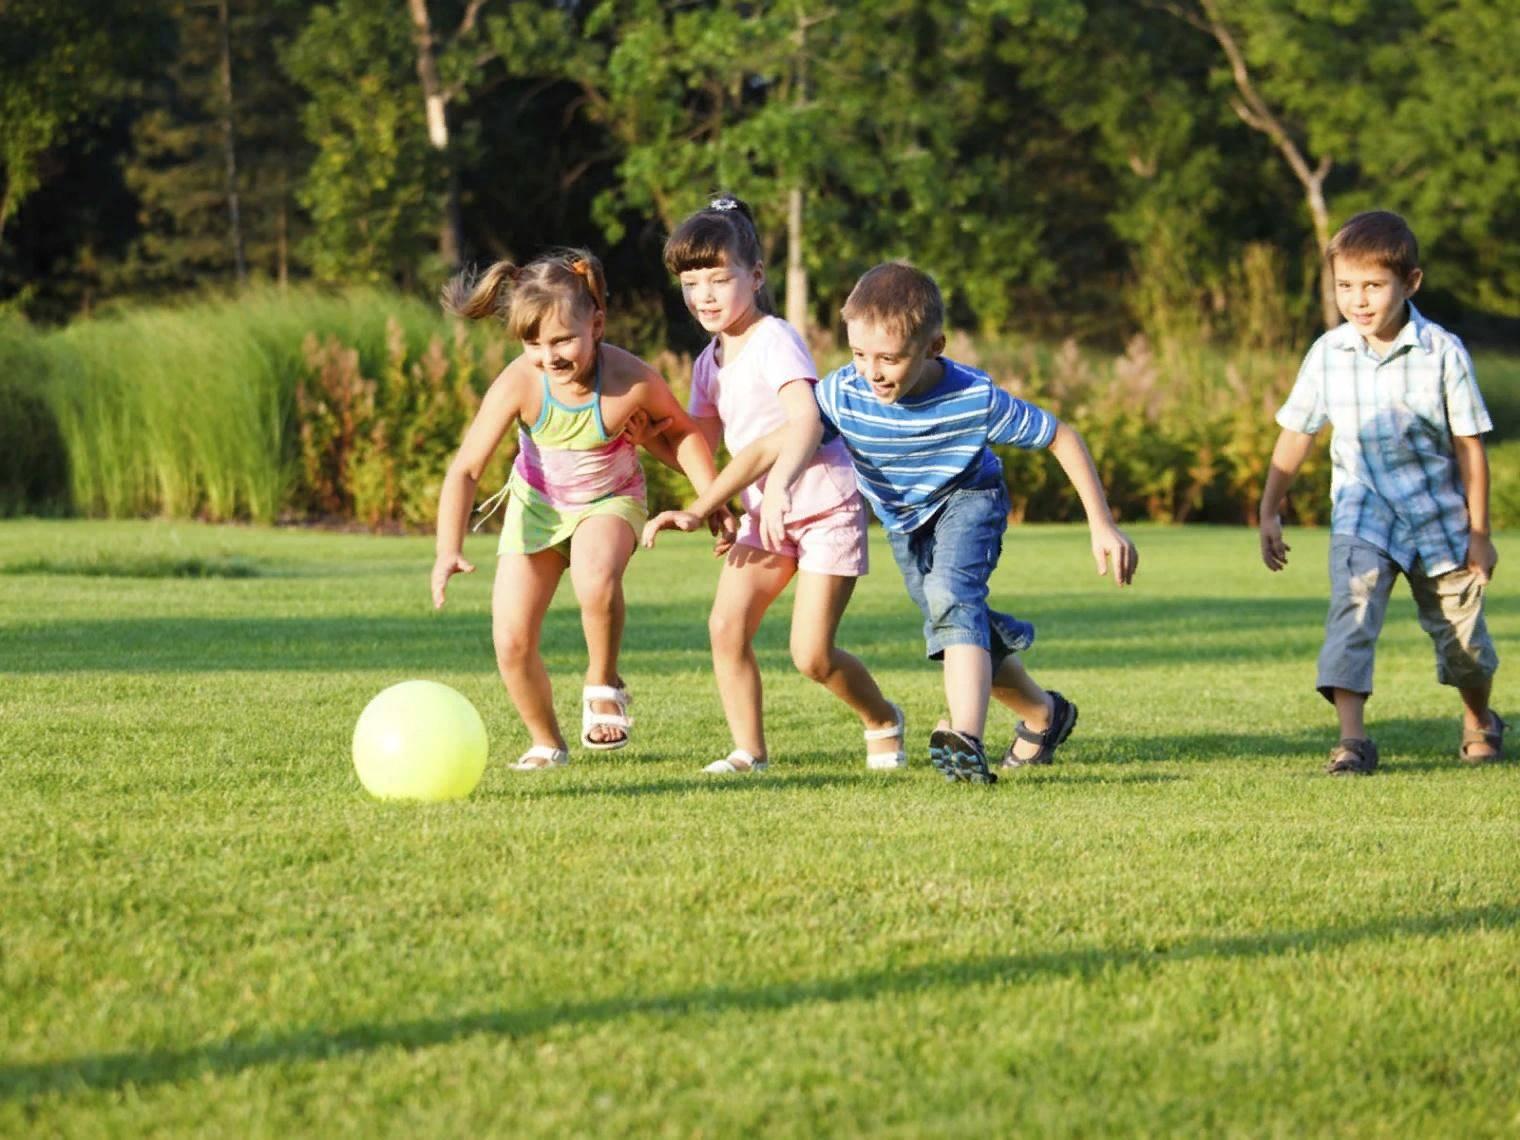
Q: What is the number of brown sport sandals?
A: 2